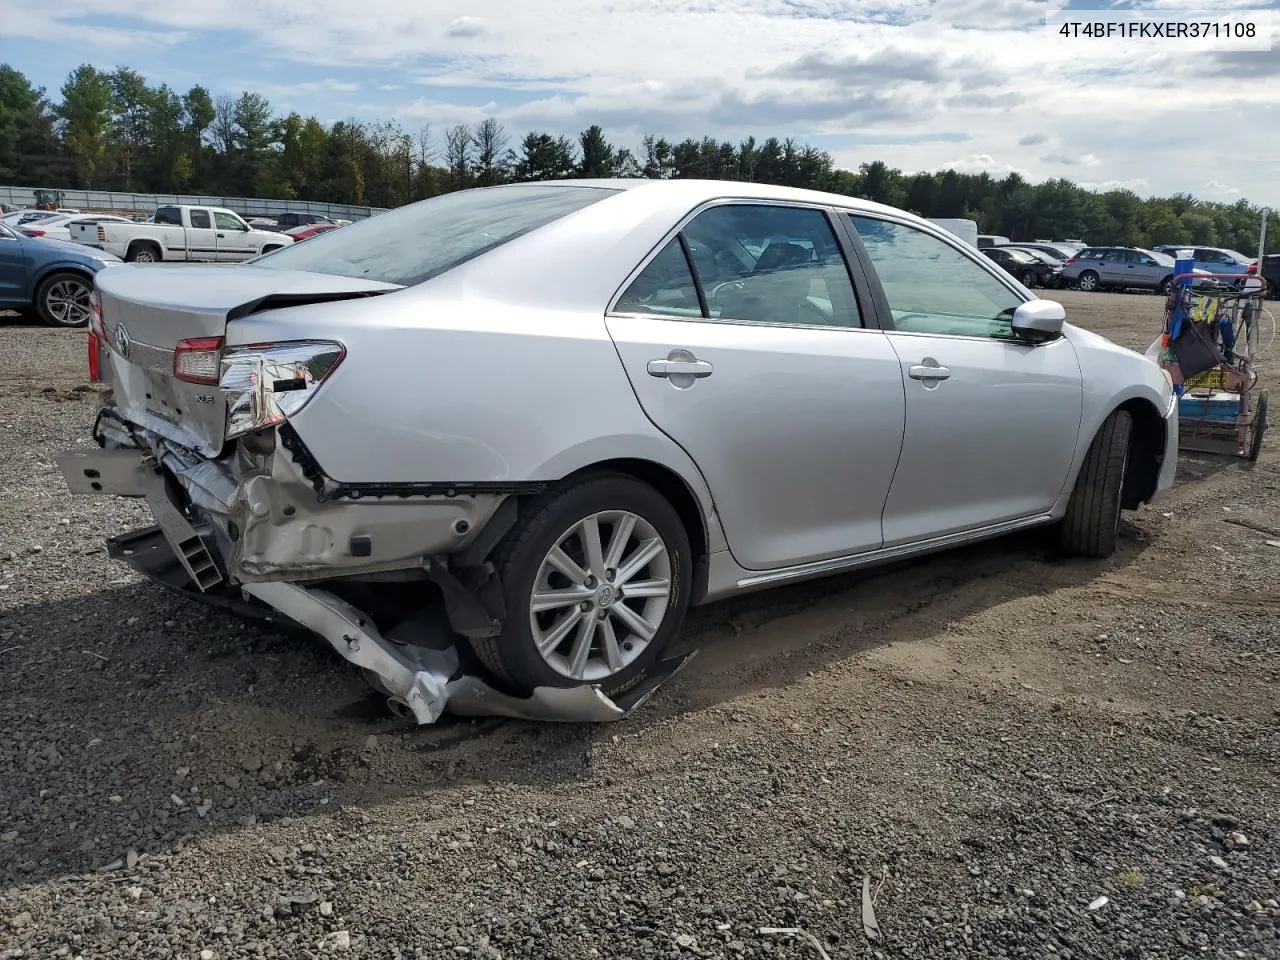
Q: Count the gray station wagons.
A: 1